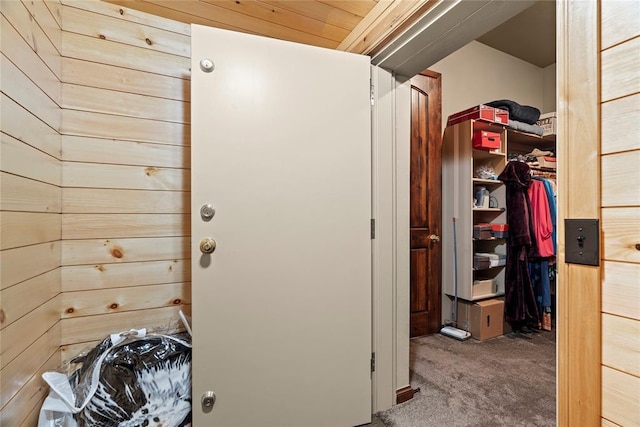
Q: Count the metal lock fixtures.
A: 4